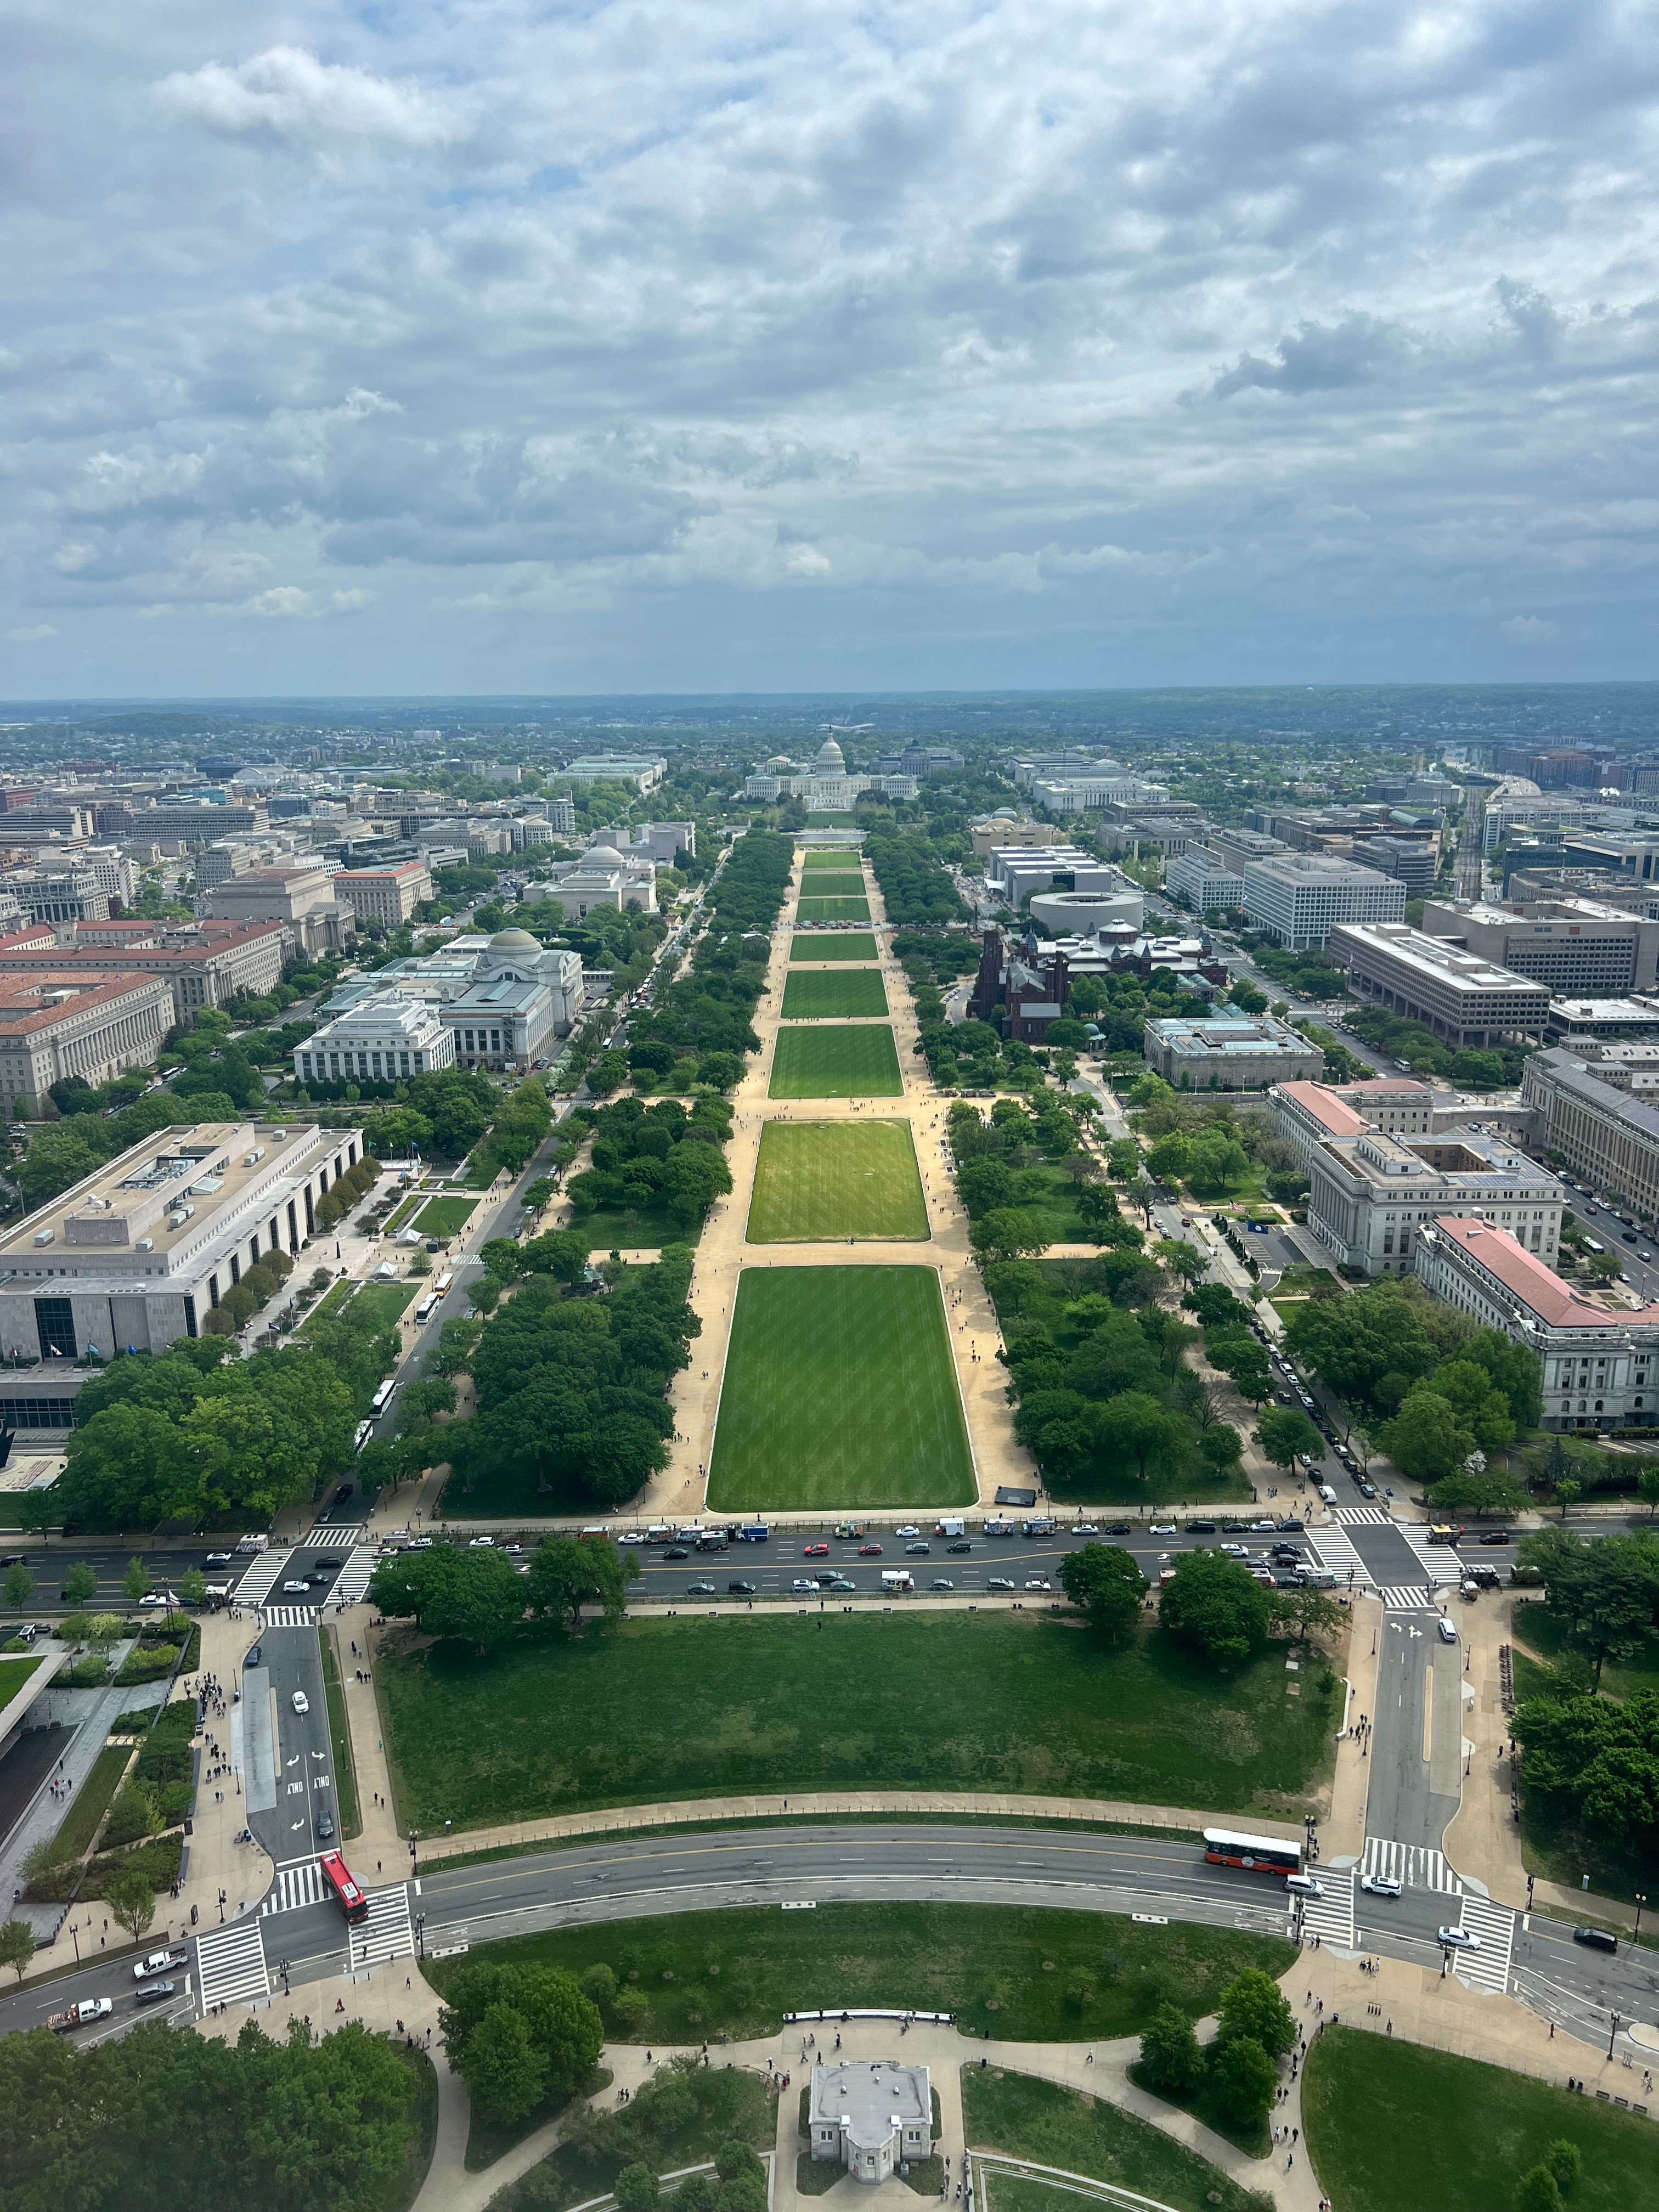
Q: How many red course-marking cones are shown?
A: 0